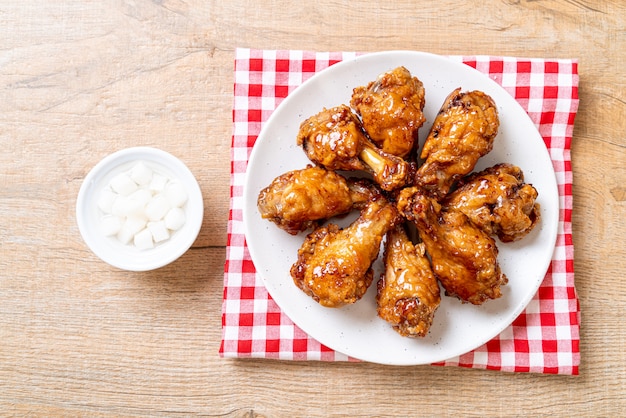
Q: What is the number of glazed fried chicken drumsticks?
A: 8